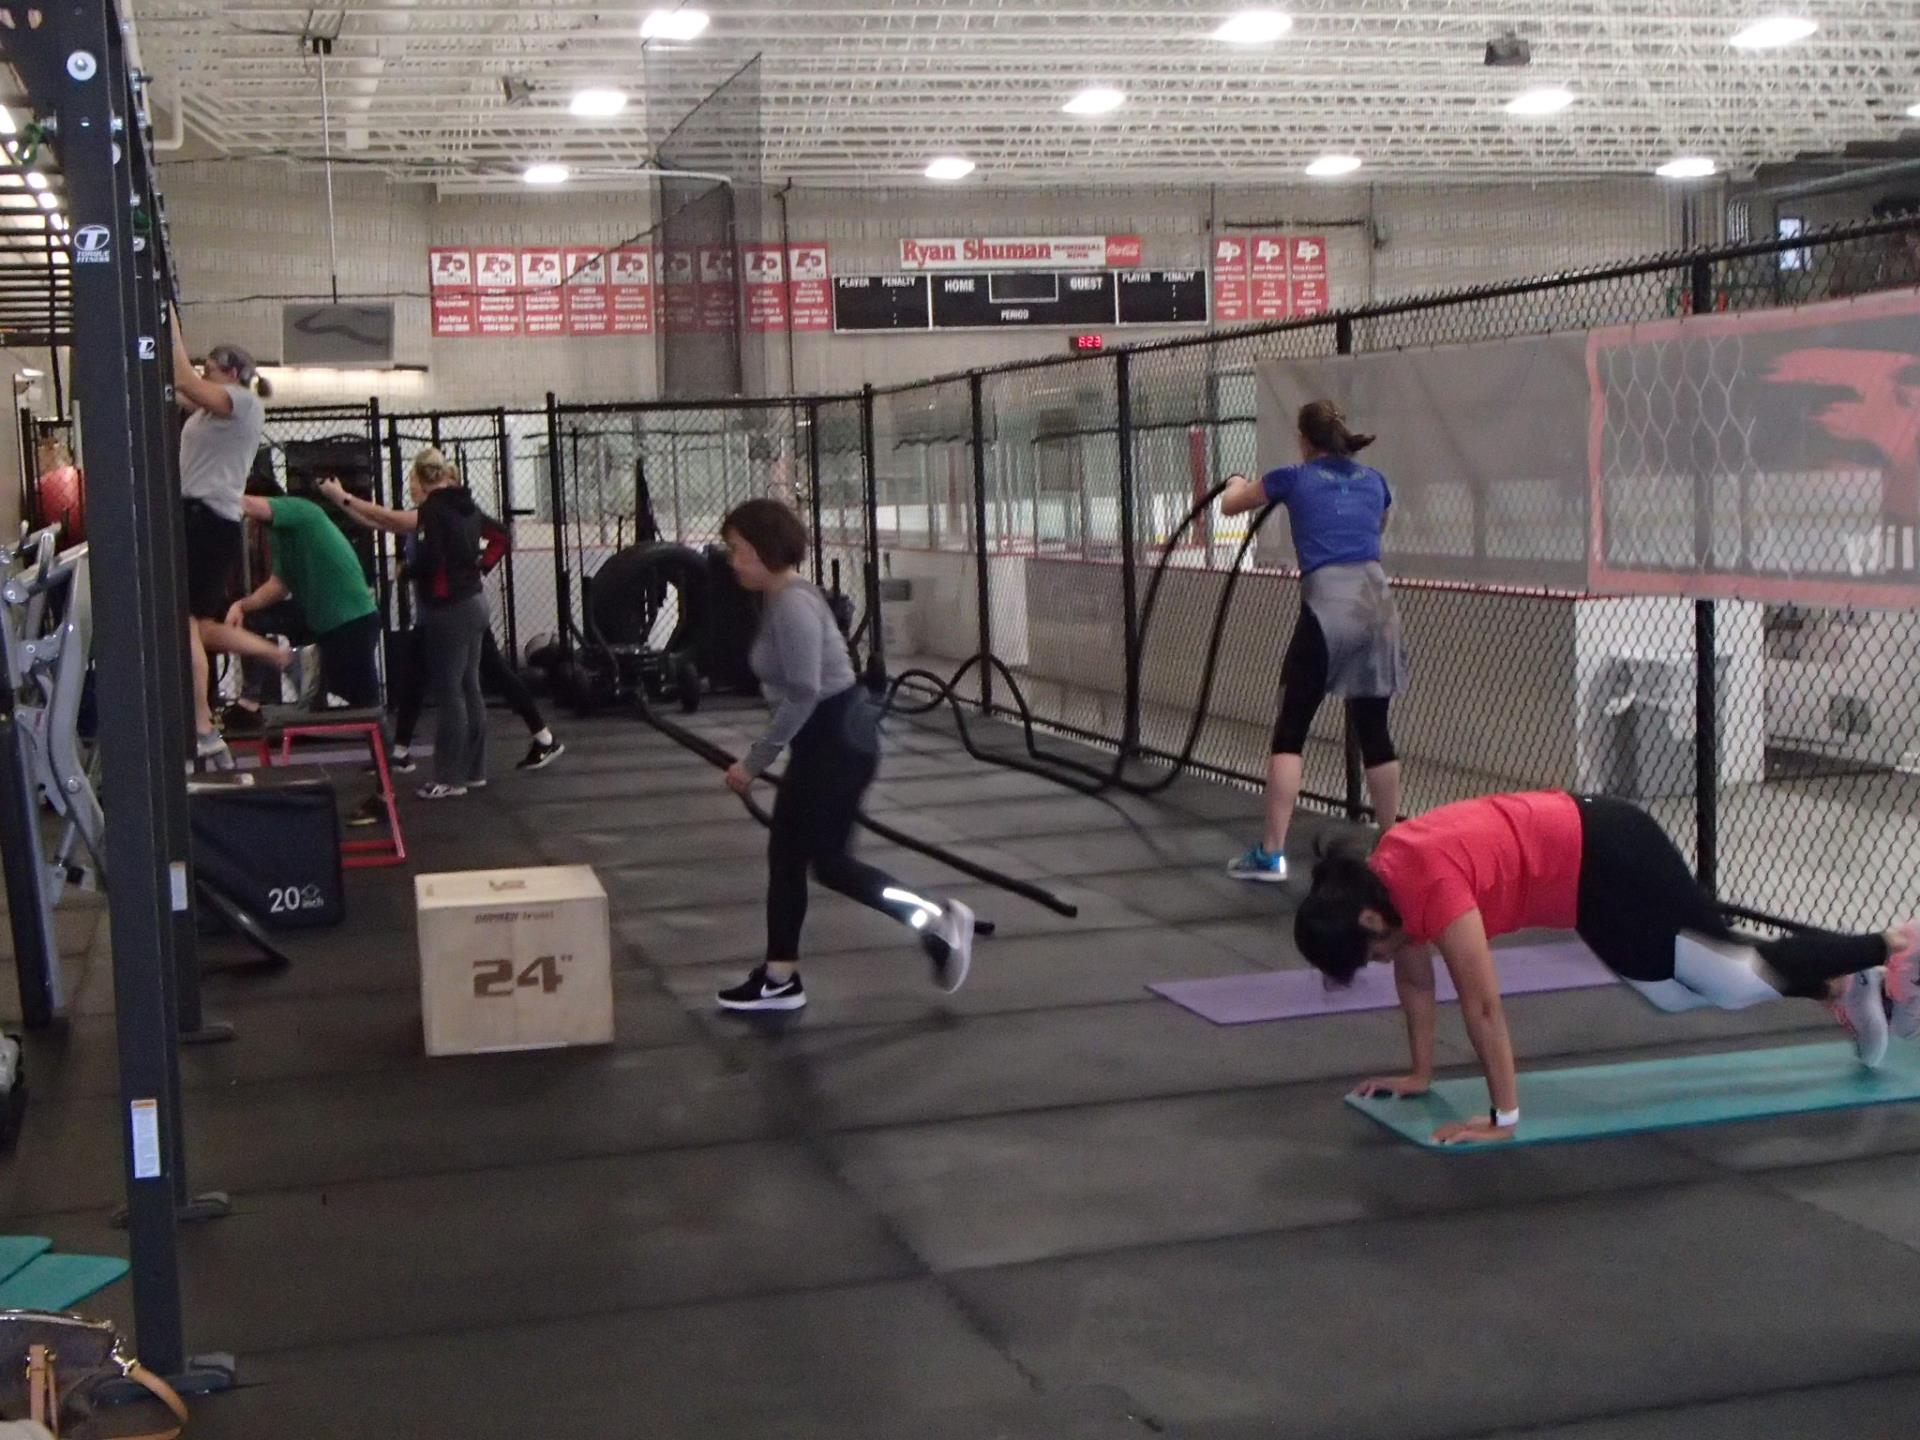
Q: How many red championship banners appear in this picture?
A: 12